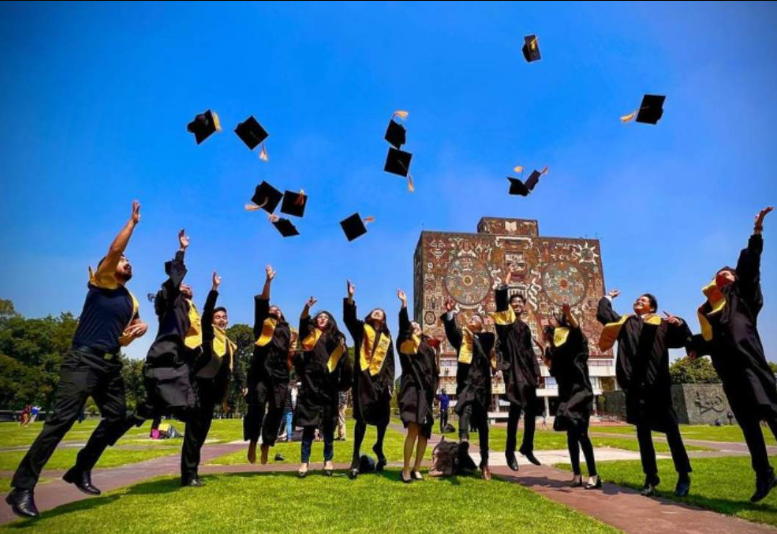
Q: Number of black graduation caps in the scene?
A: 12